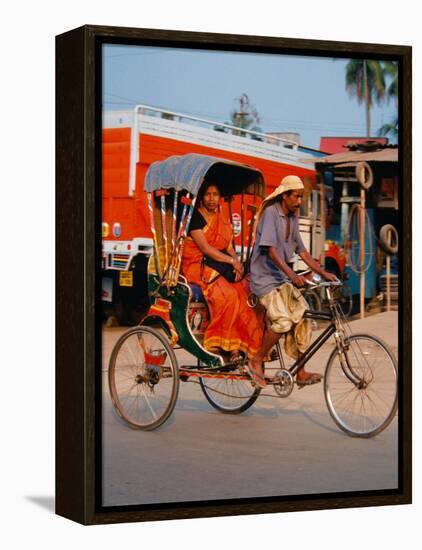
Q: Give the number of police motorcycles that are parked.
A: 0